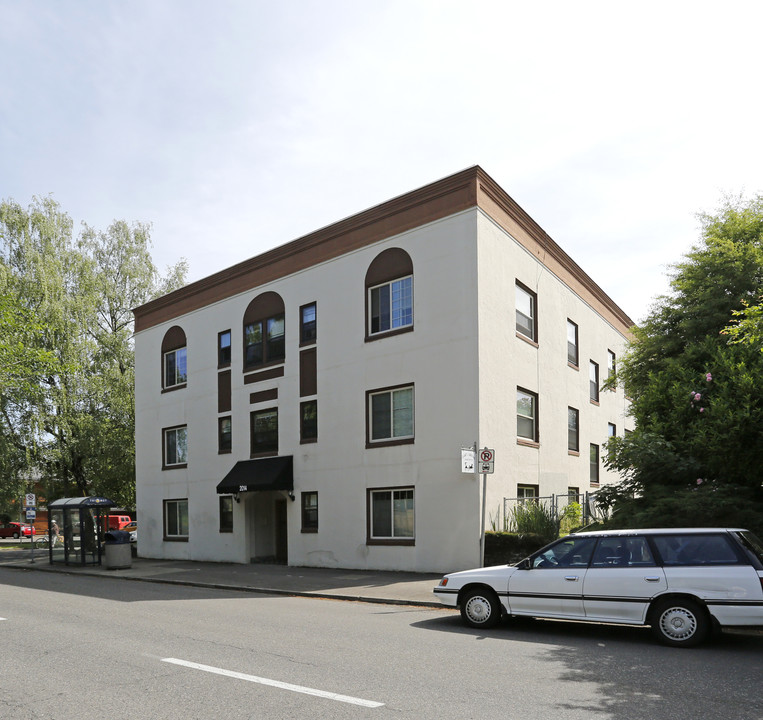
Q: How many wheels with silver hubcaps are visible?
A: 2